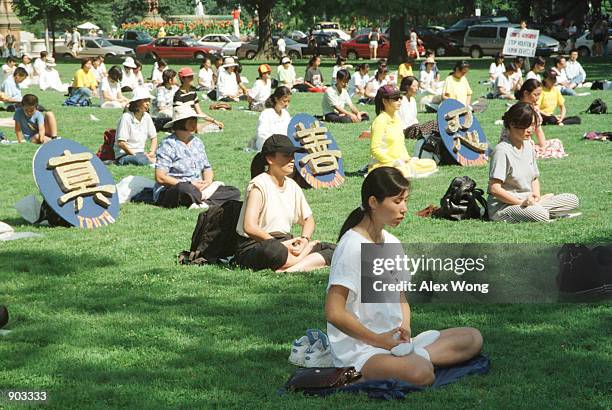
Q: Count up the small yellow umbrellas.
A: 0